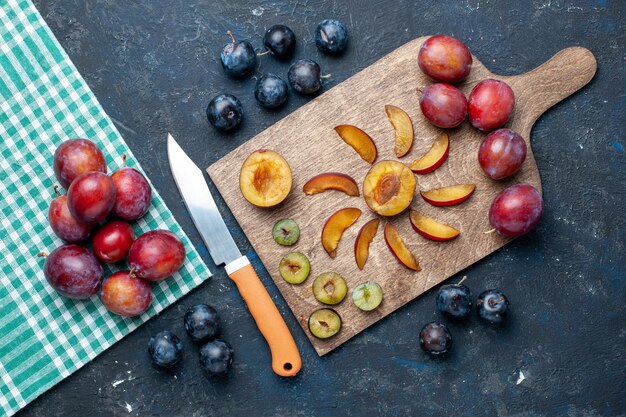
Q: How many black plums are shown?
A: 12